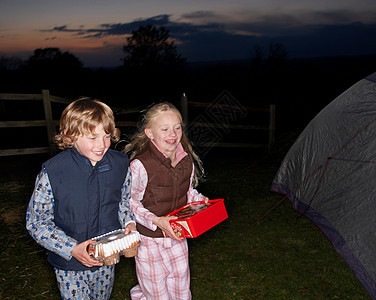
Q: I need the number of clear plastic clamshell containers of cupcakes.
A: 1